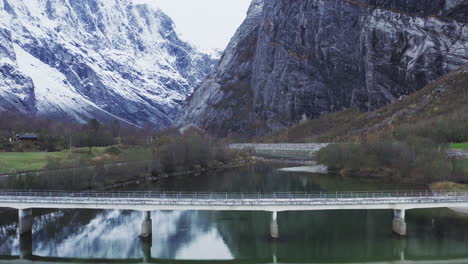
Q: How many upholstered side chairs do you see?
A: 0